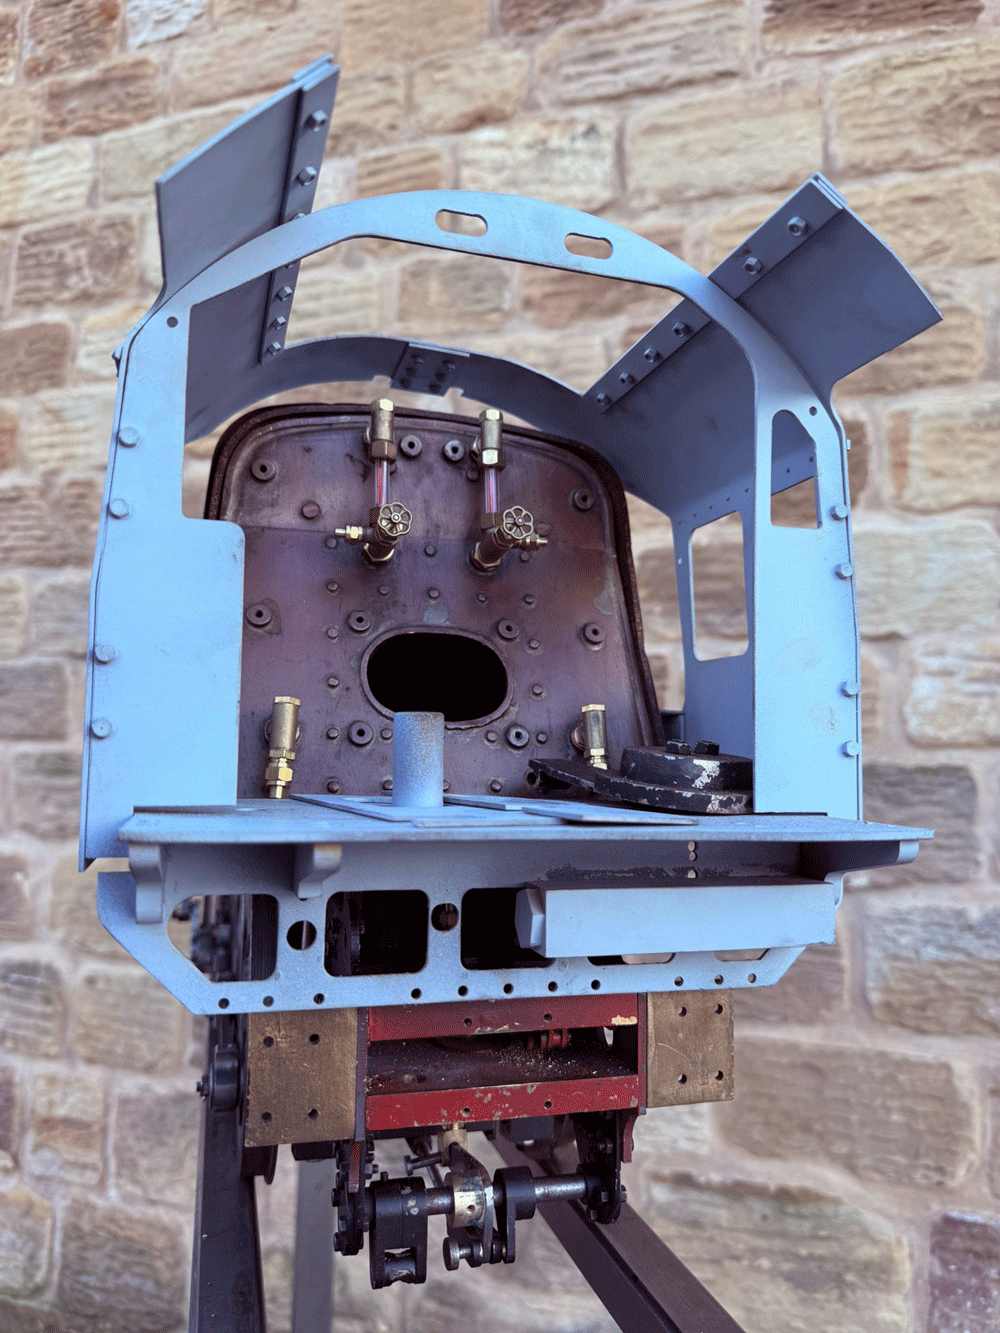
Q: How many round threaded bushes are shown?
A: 10